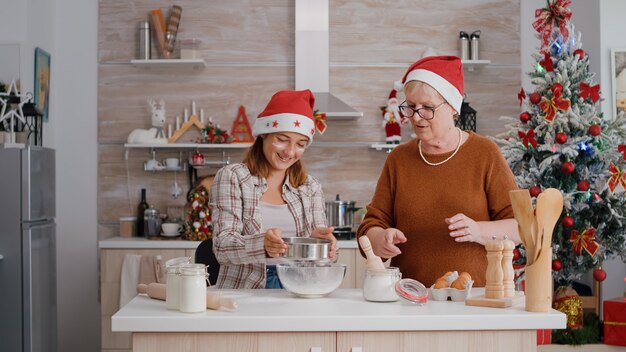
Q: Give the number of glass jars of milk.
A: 2